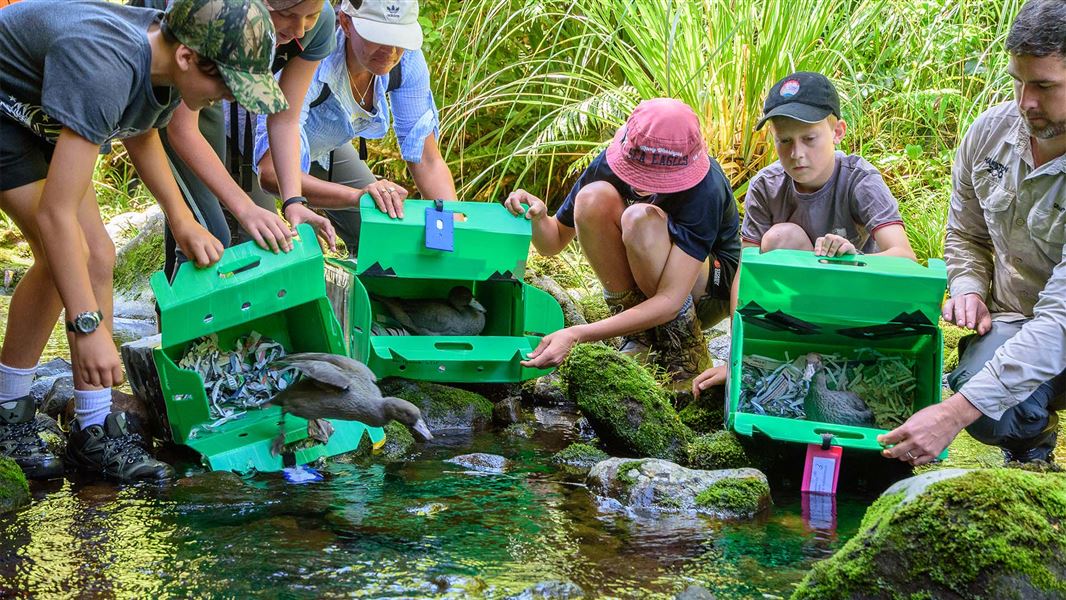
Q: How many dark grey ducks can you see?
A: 3